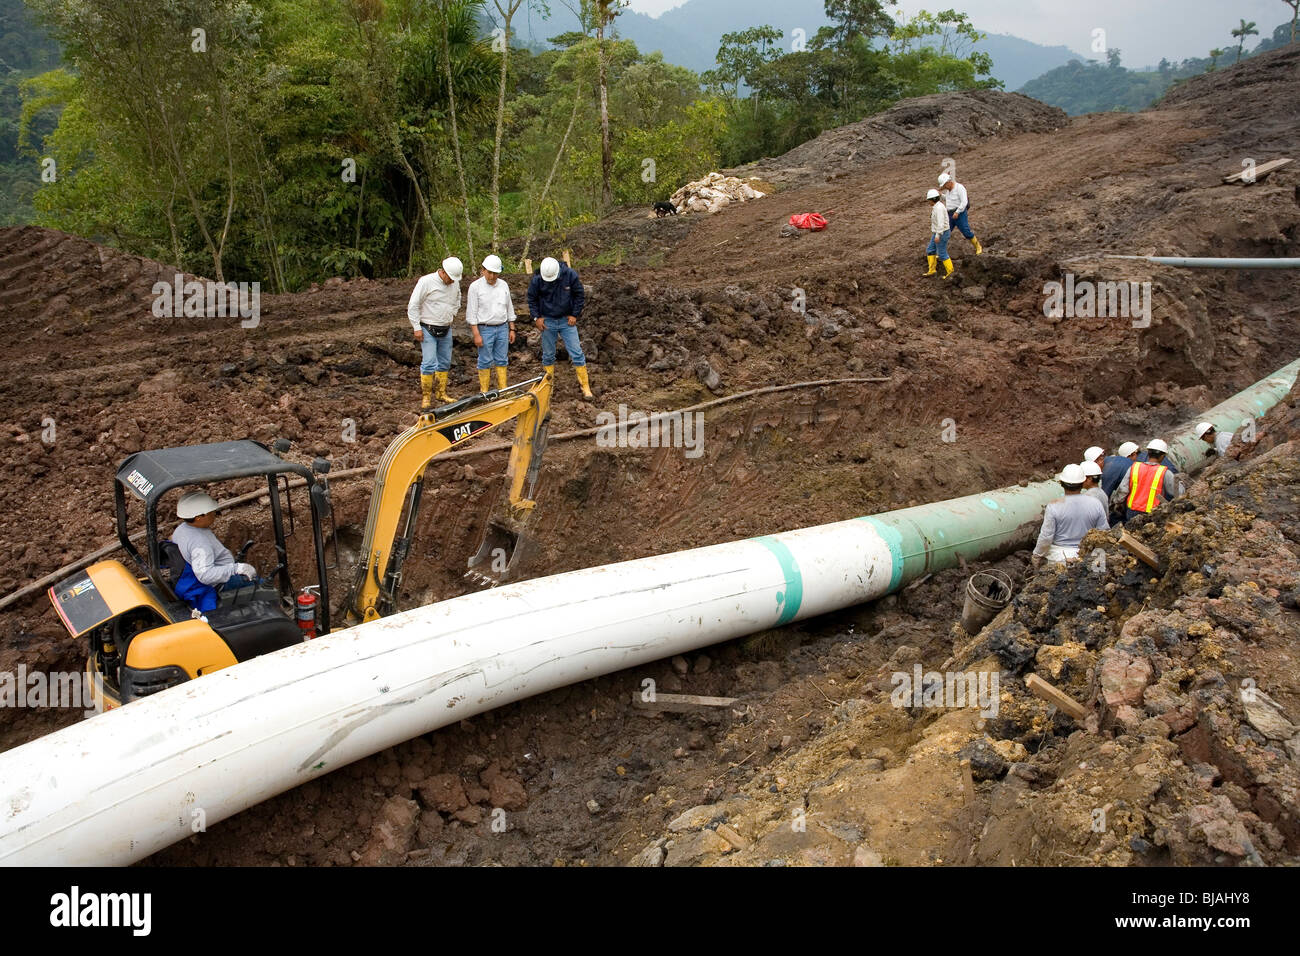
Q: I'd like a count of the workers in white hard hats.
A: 12